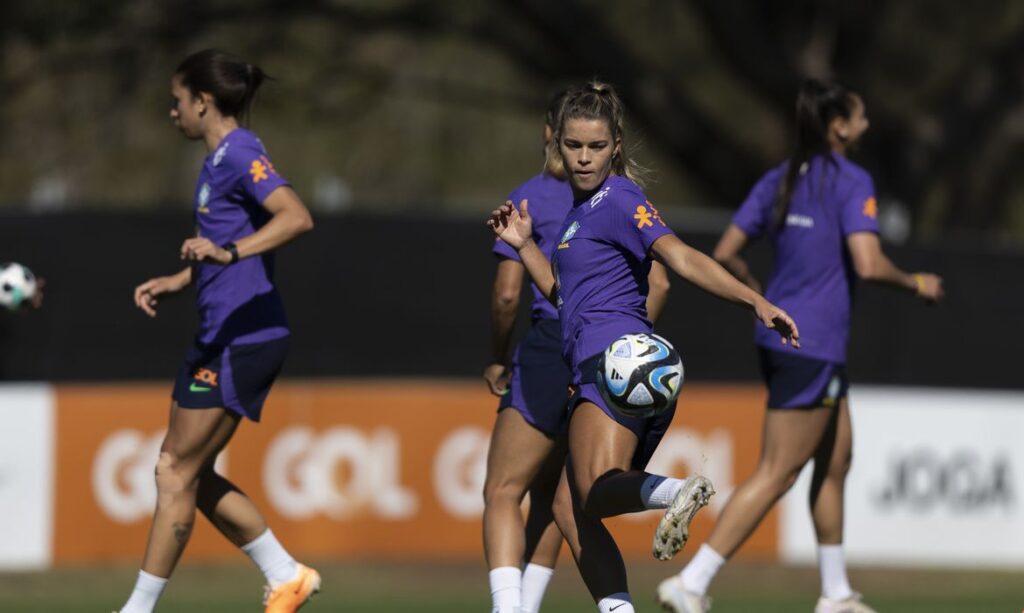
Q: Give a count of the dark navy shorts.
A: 4